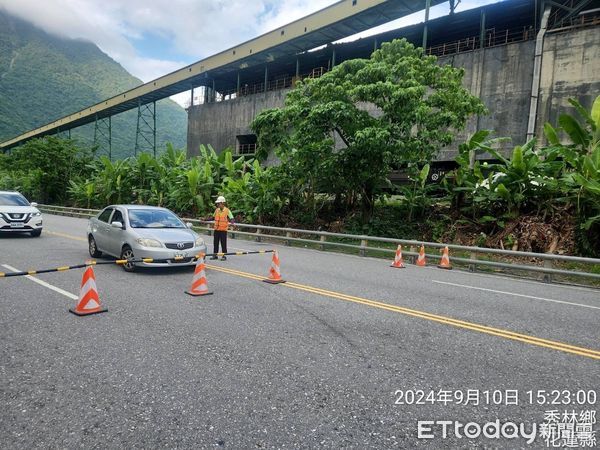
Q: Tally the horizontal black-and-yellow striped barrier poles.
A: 3